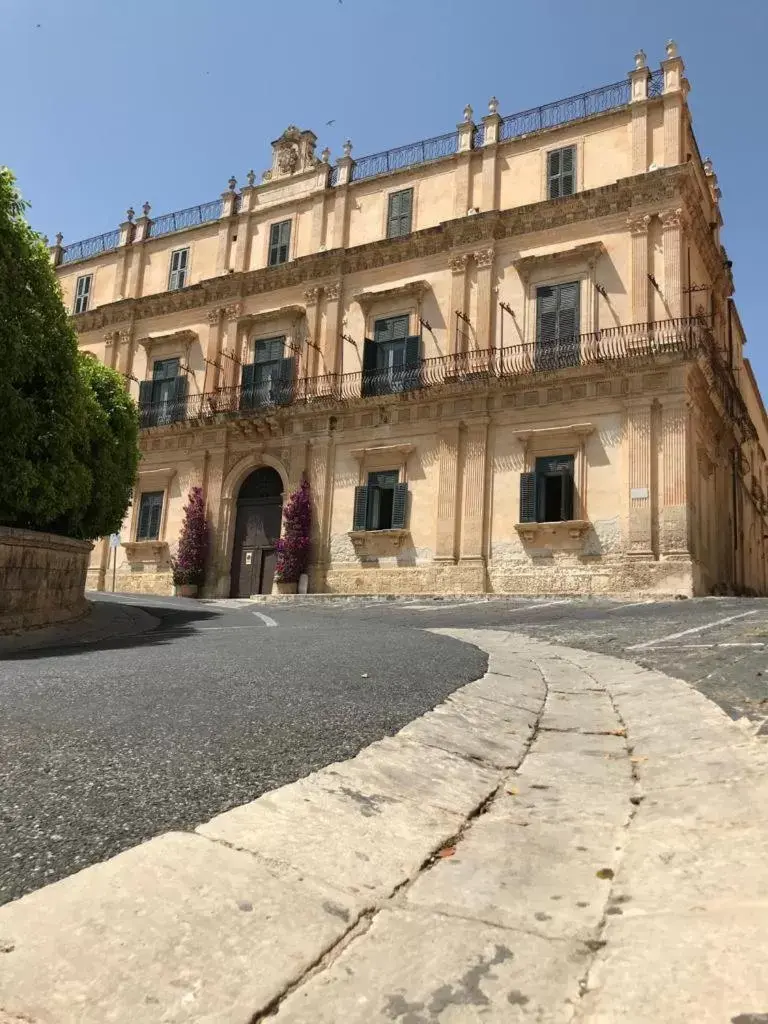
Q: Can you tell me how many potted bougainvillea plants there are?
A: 2